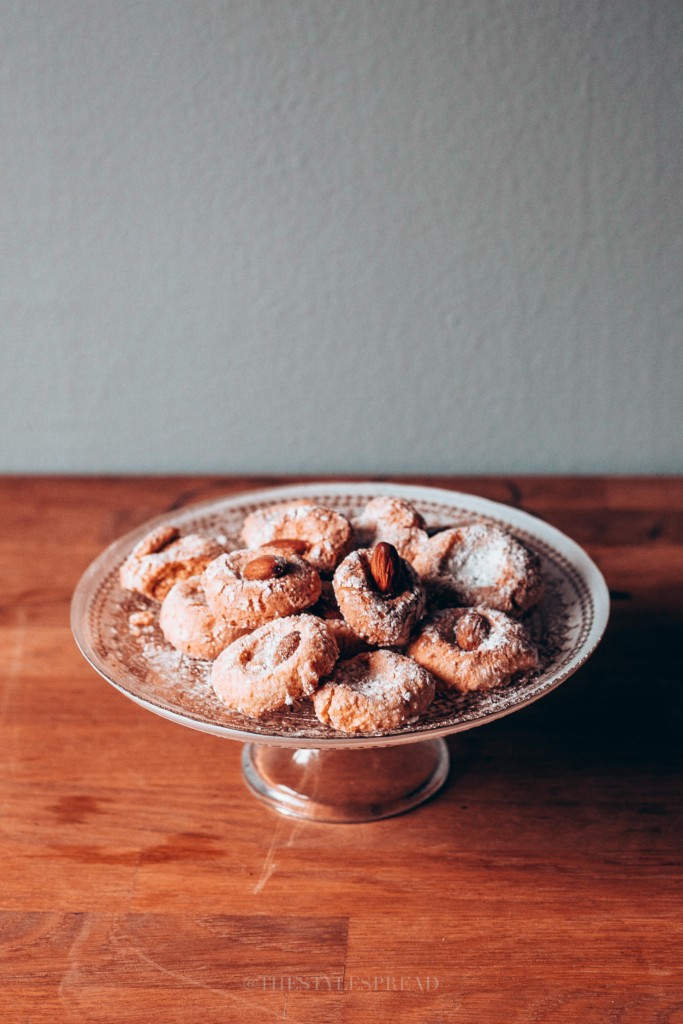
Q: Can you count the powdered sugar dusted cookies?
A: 11